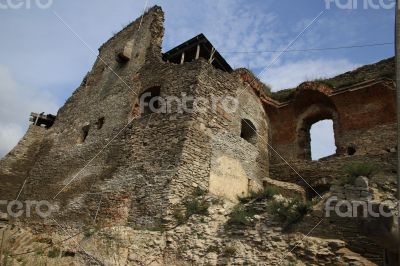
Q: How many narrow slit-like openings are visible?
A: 2